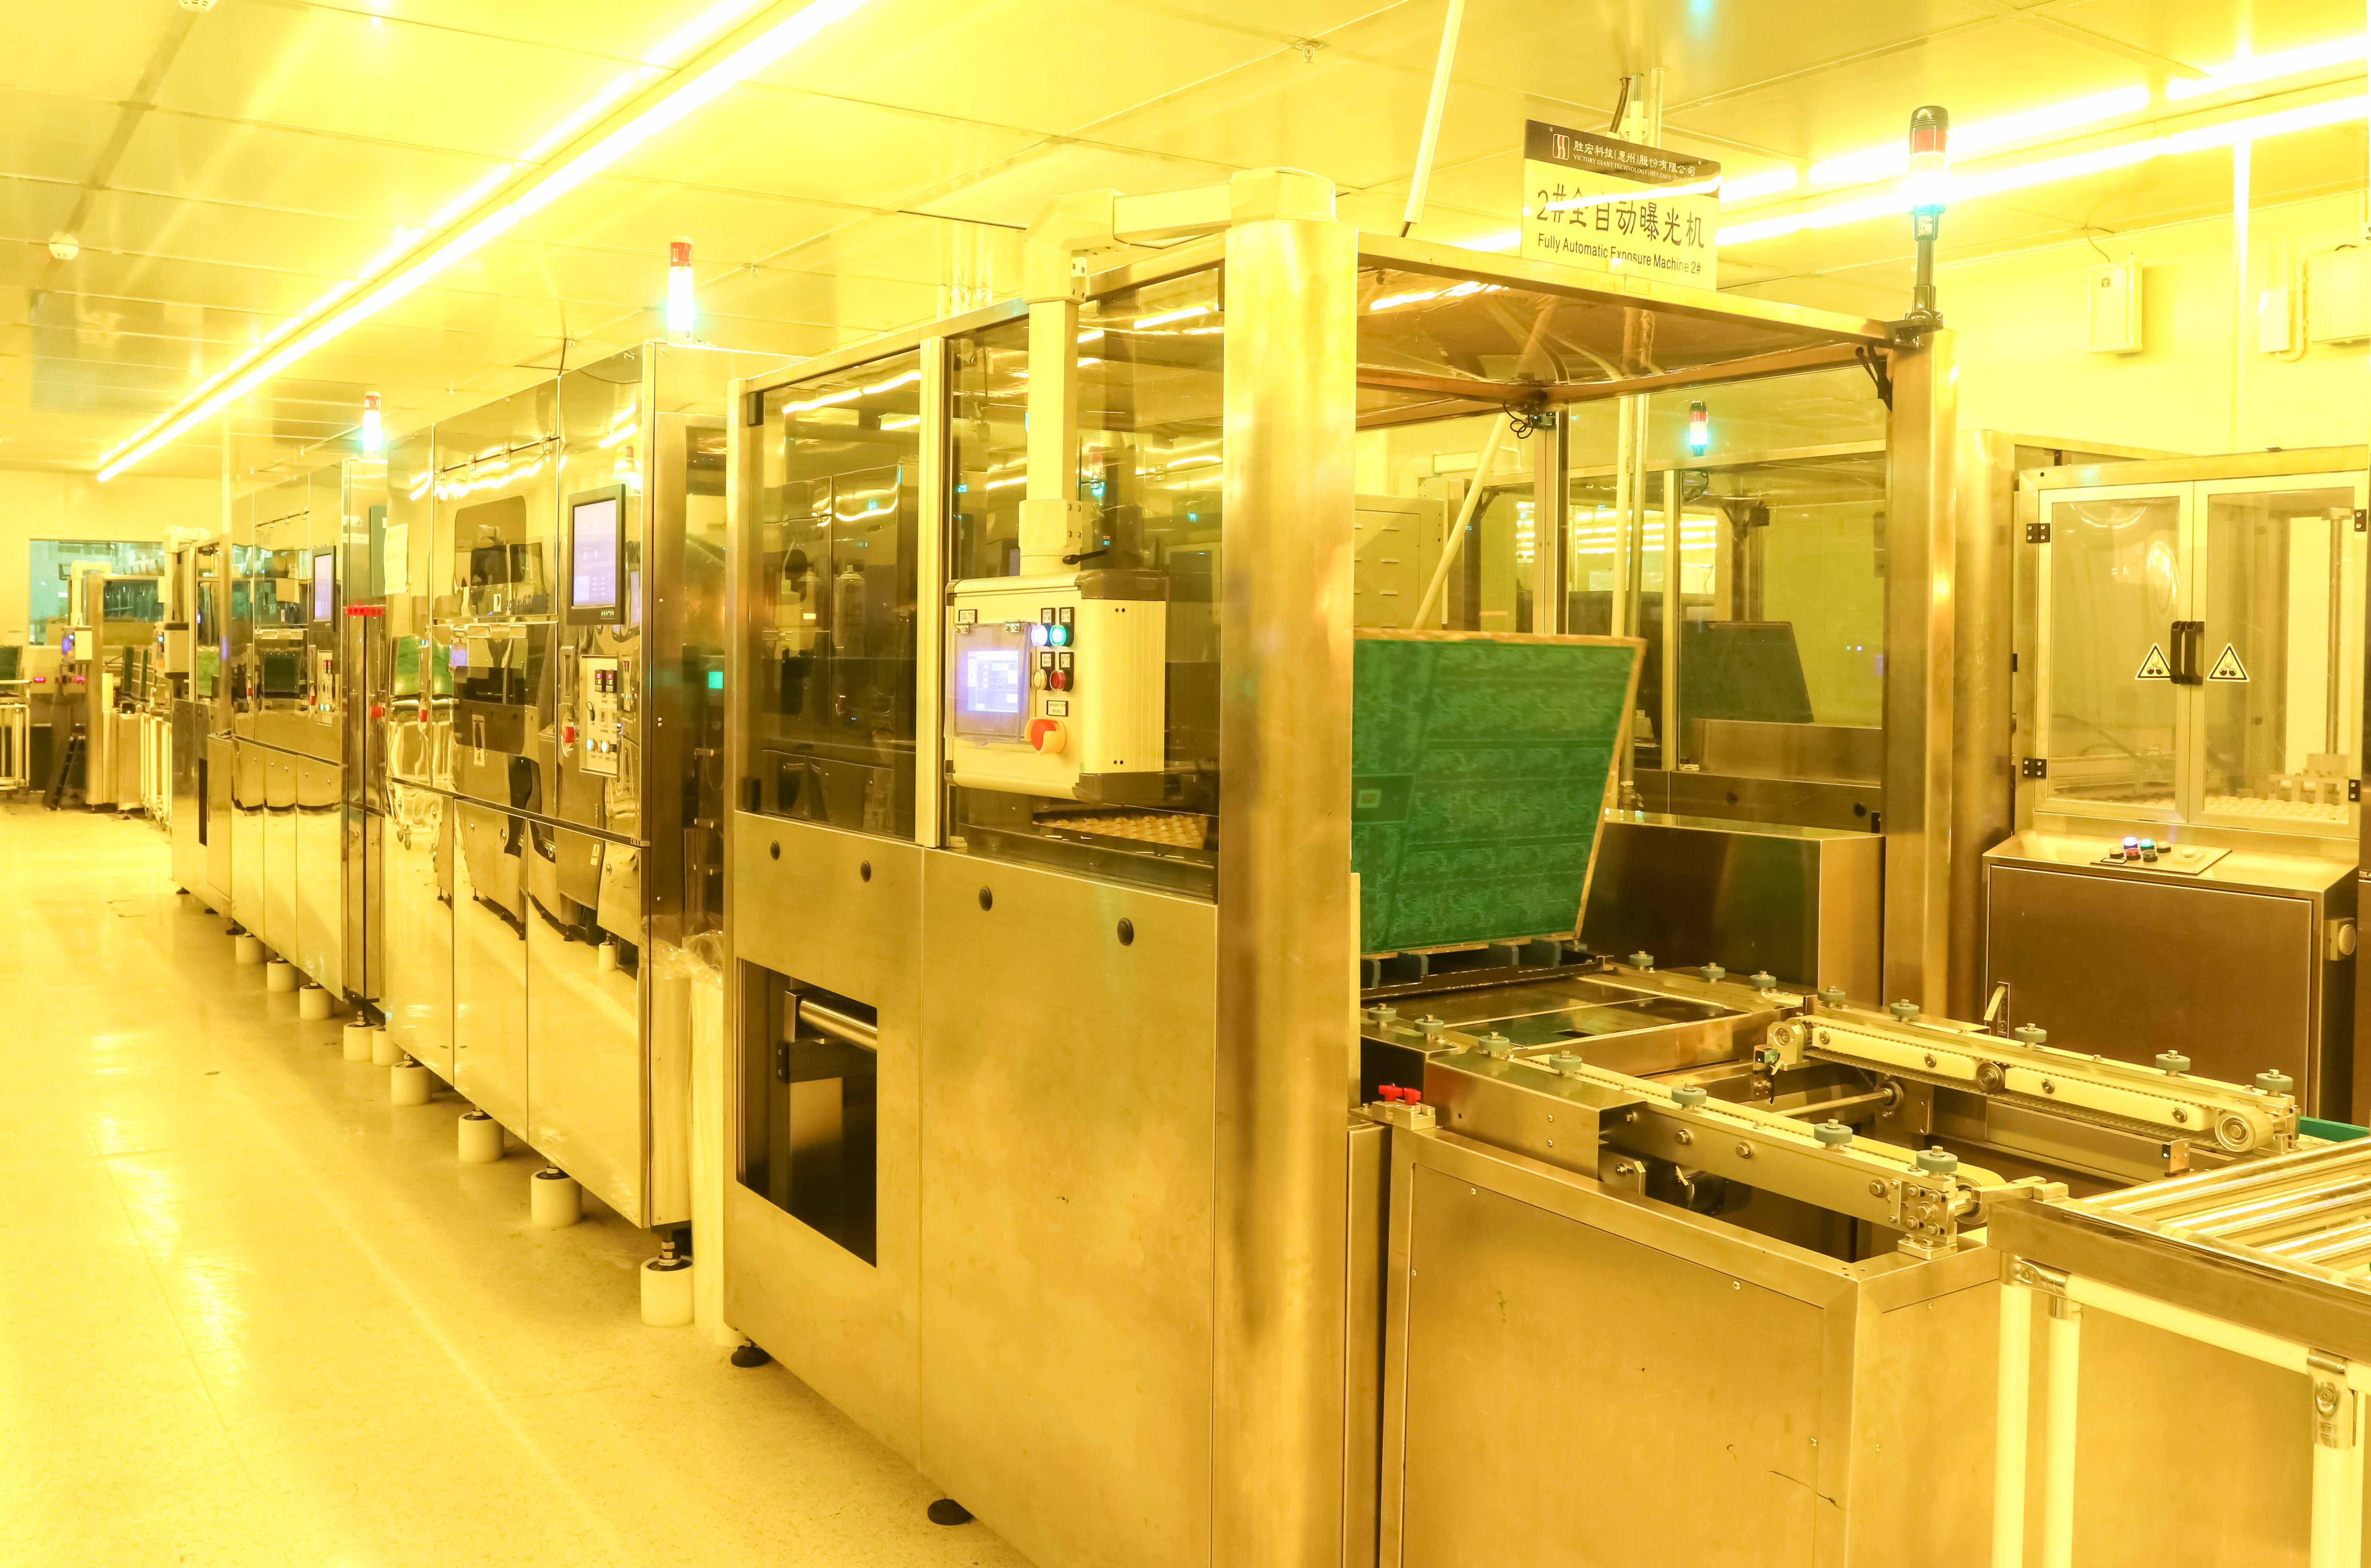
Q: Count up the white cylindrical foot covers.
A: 9